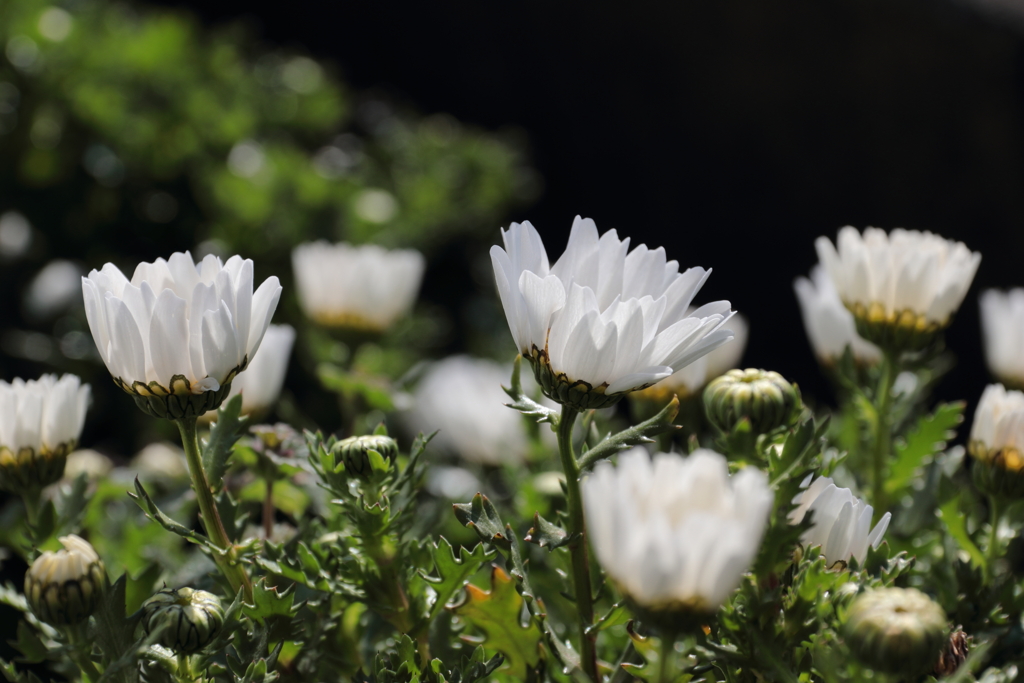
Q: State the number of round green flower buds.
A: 5